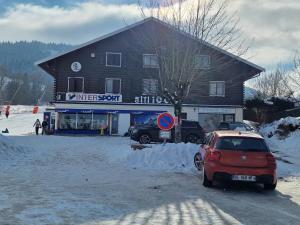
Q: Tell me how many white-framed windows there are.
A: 7